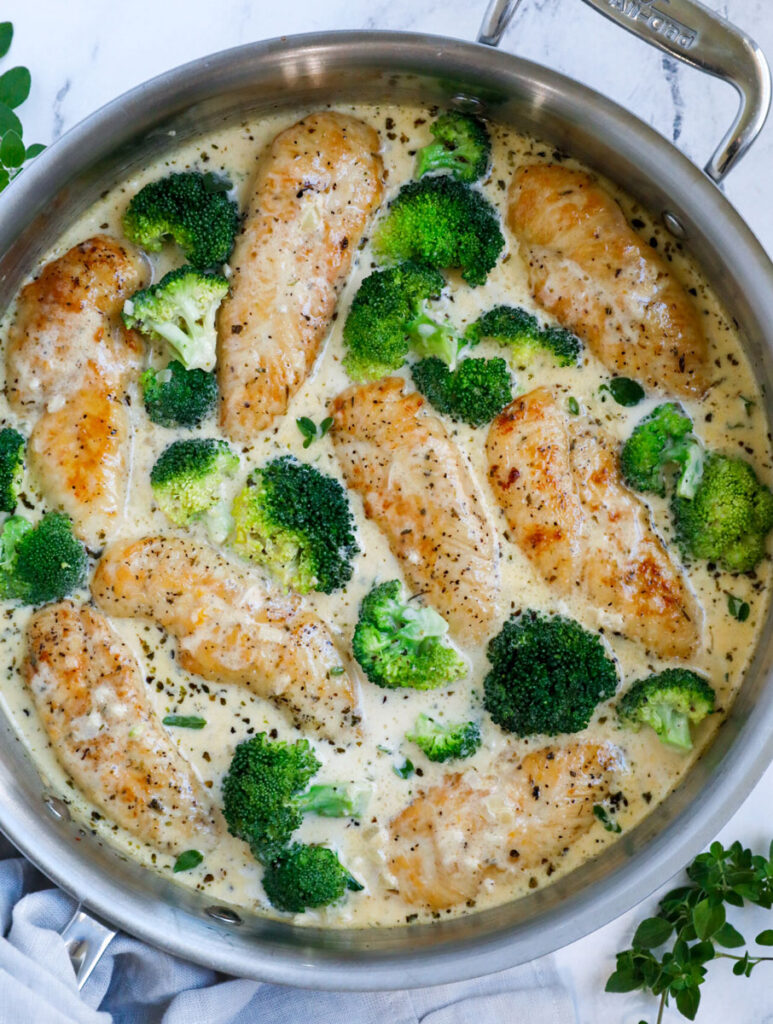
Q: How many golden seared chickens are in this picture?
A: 8